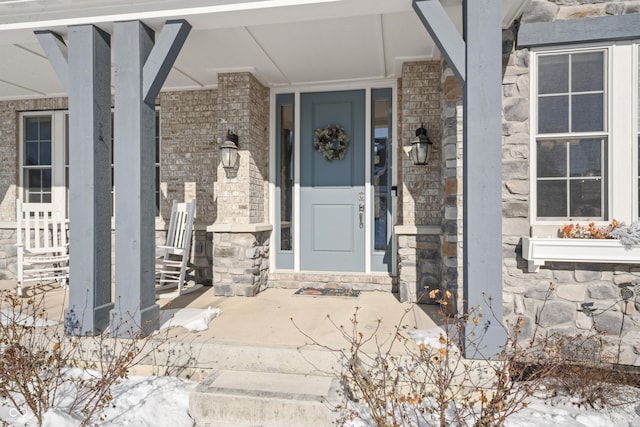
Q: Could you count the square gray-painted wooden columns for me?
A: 3